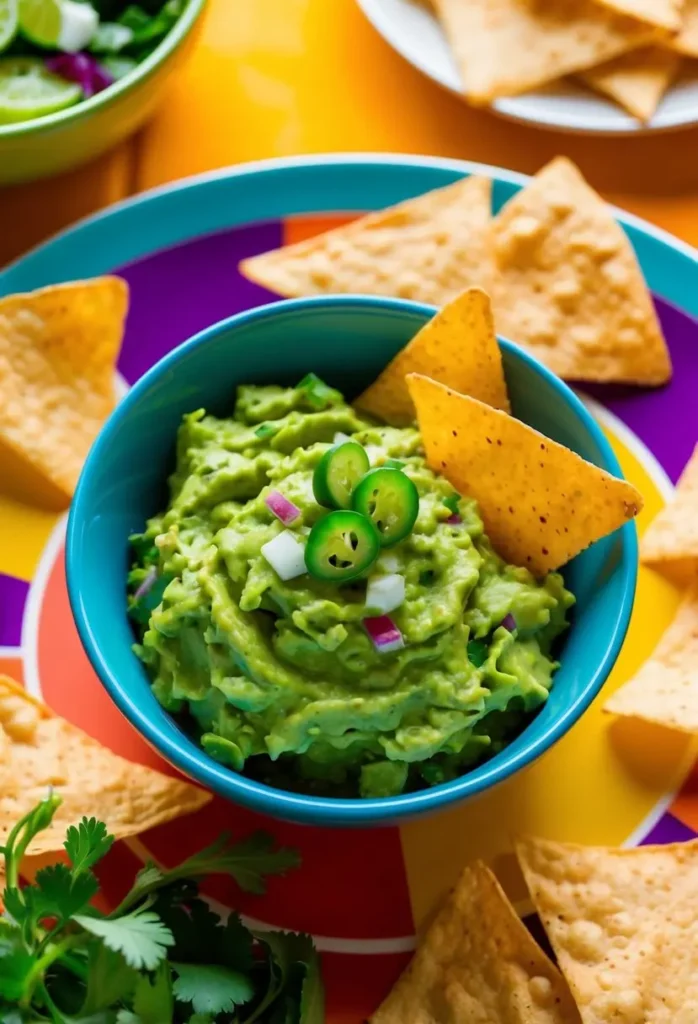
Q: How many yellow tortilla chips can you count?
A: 2